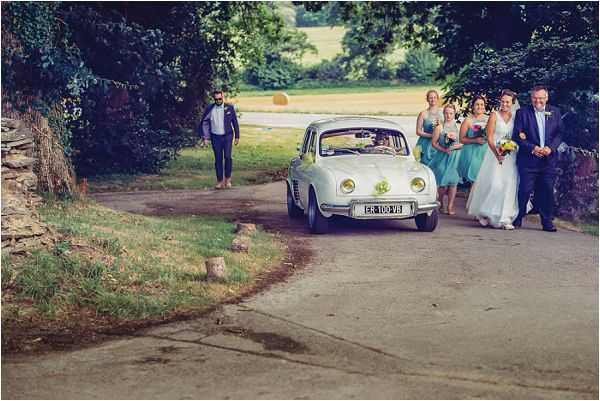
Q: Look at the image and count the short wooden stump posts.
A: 3